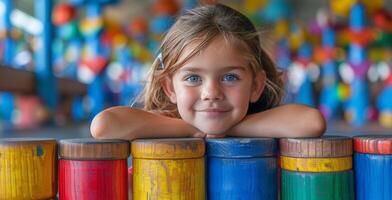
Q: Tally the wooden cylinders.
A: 6